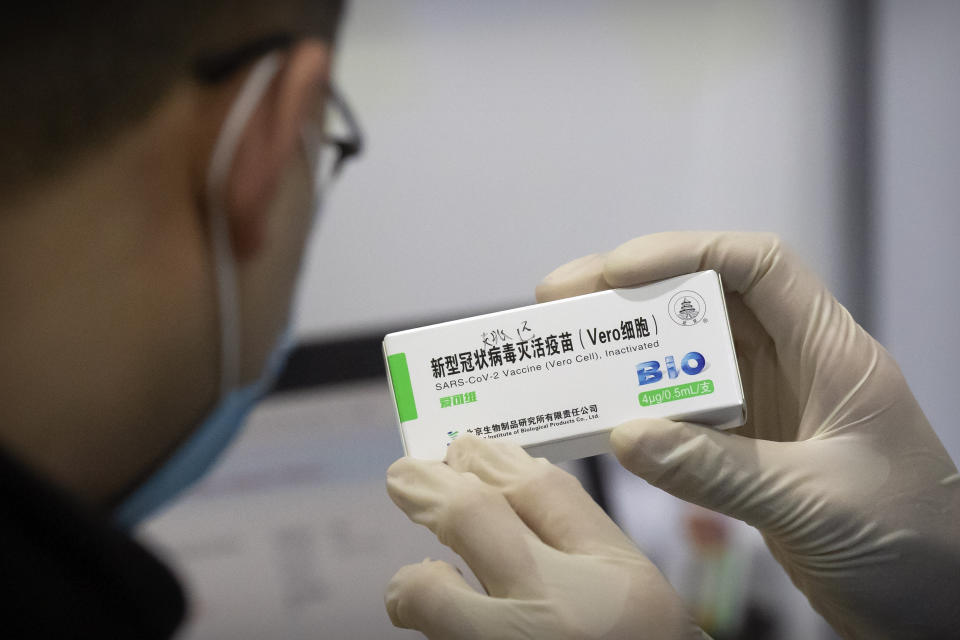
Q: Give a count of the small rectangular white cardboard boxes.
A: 1